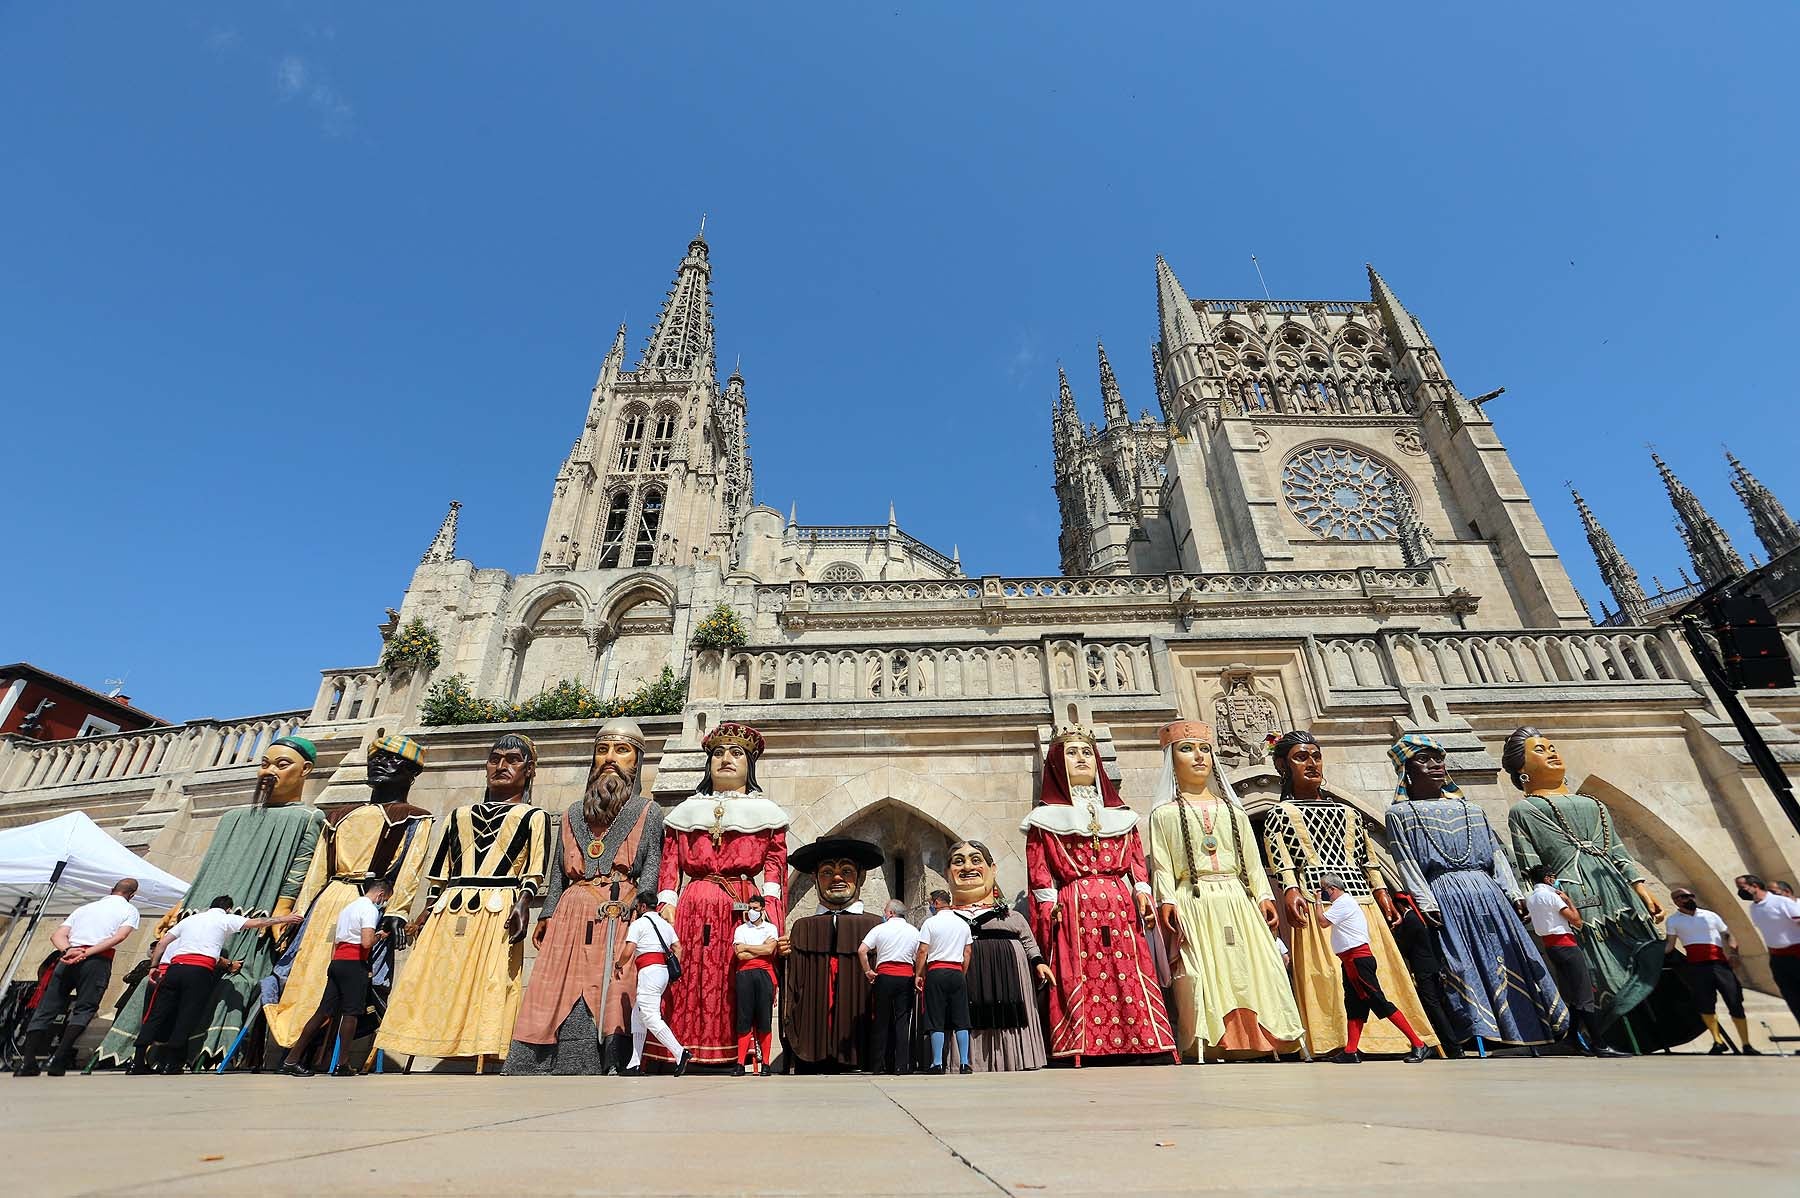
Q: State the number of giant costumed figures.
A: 12